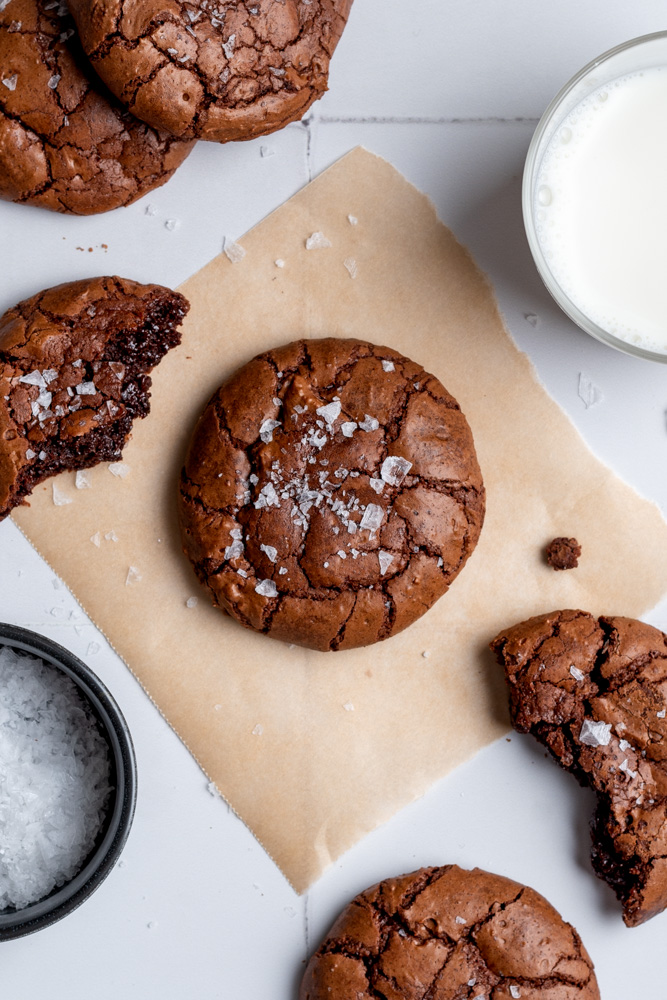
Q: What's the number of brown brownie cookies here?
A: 6